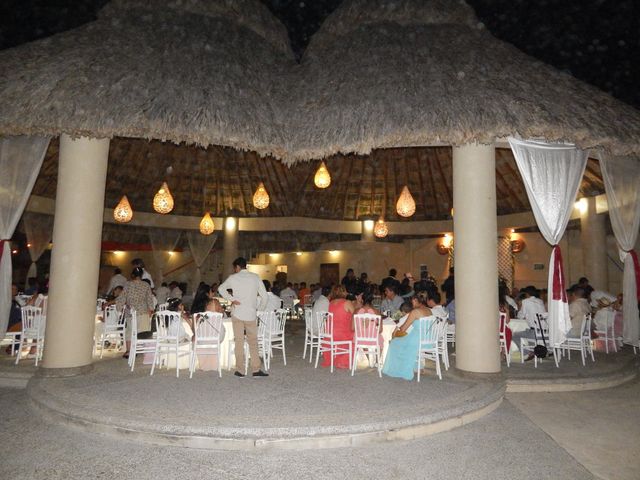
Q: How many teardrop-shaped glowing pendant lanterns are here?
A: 7